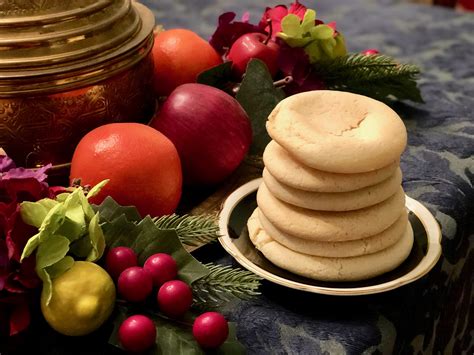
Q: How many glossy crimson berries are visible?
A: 6